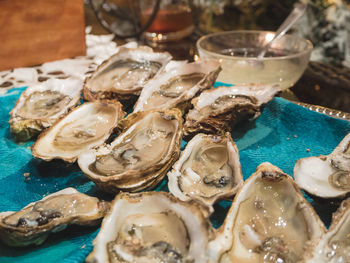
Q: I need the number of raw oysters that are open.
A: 12